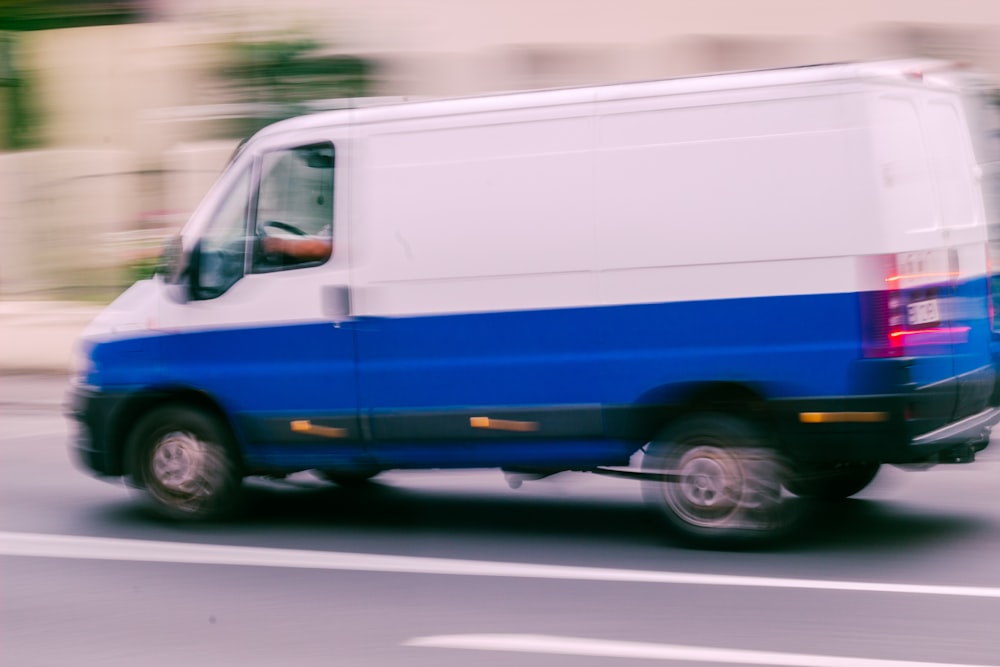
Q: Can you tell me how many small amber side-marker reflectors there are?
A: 3